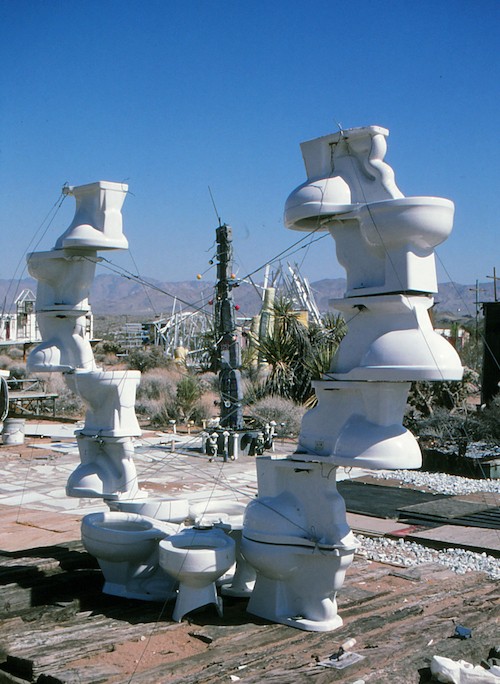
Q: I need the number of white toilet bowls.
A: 15